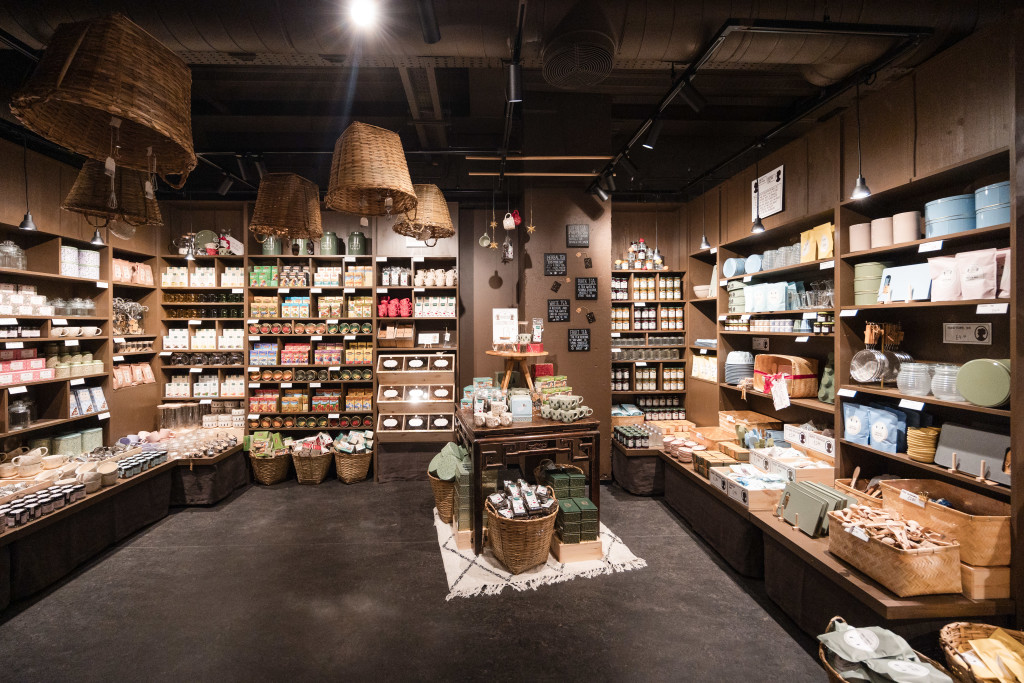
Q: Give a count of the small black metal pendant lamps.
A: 7